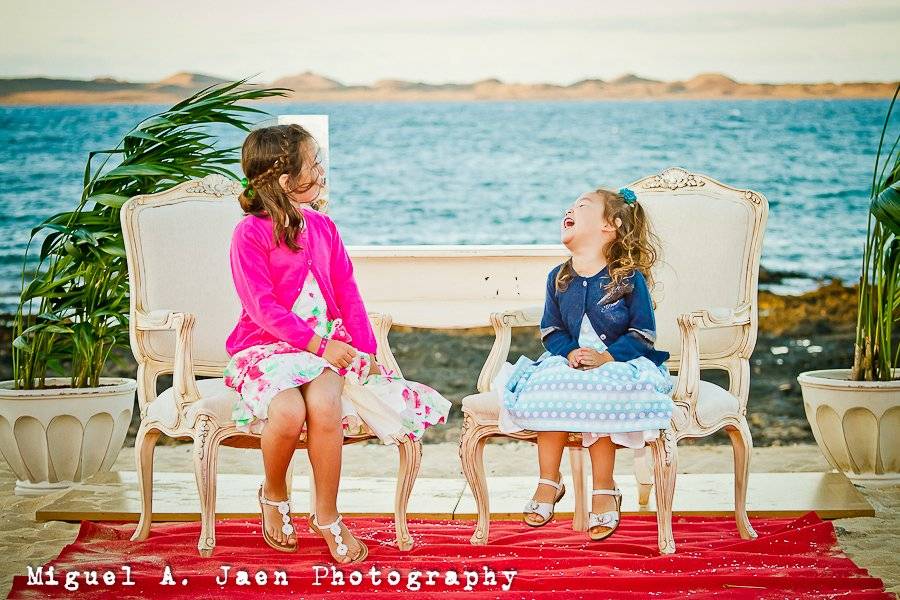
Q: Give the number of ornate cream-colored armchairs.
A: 2